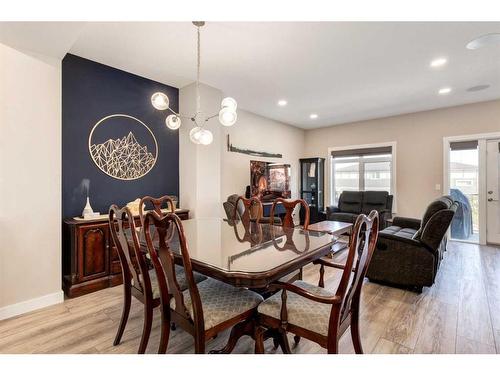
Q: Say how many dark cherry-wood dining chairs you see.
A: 6